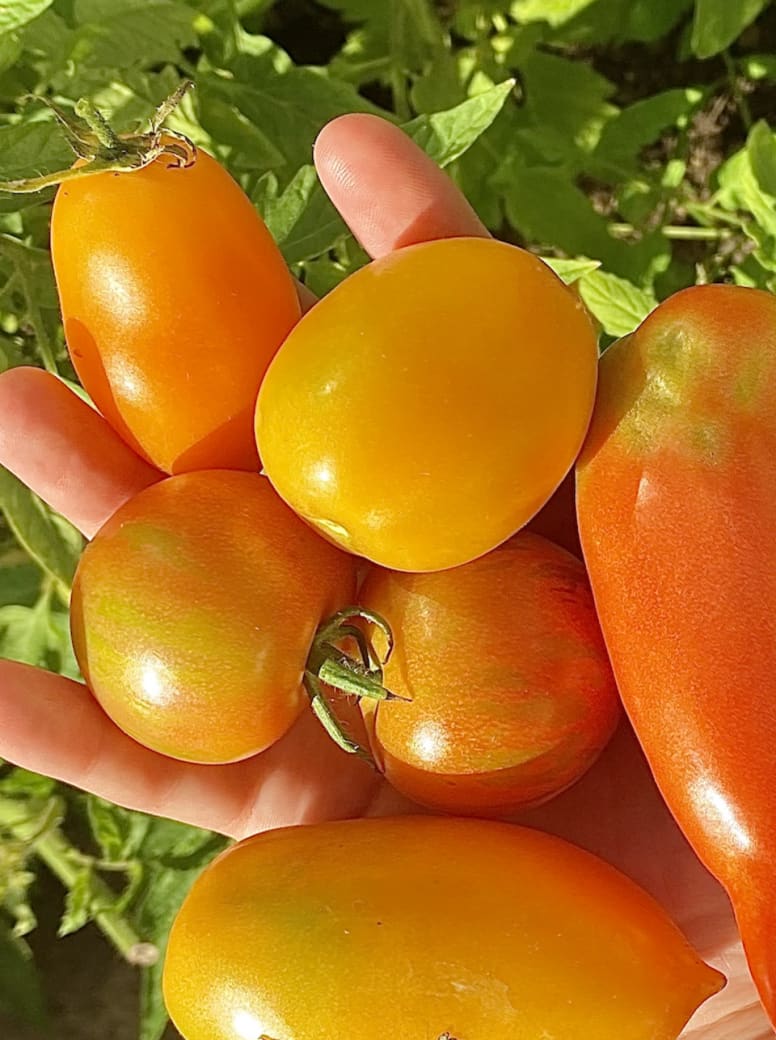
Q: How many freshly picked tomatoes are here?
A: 6